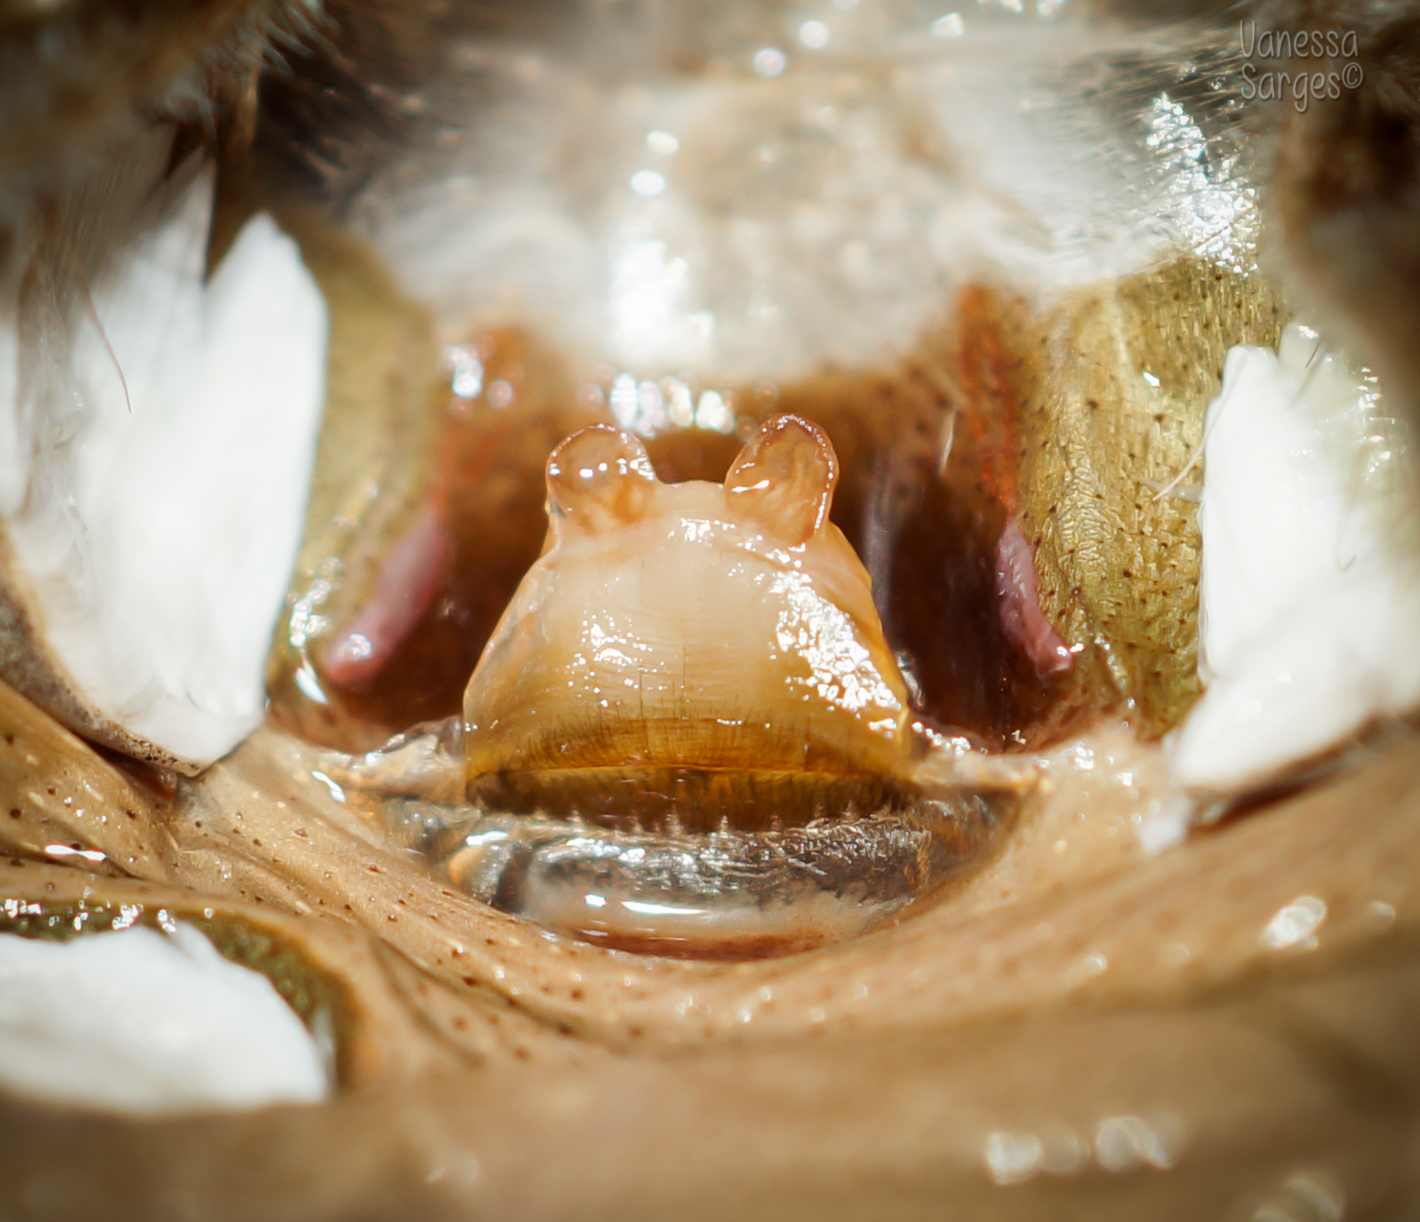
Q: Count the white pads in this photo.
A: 3